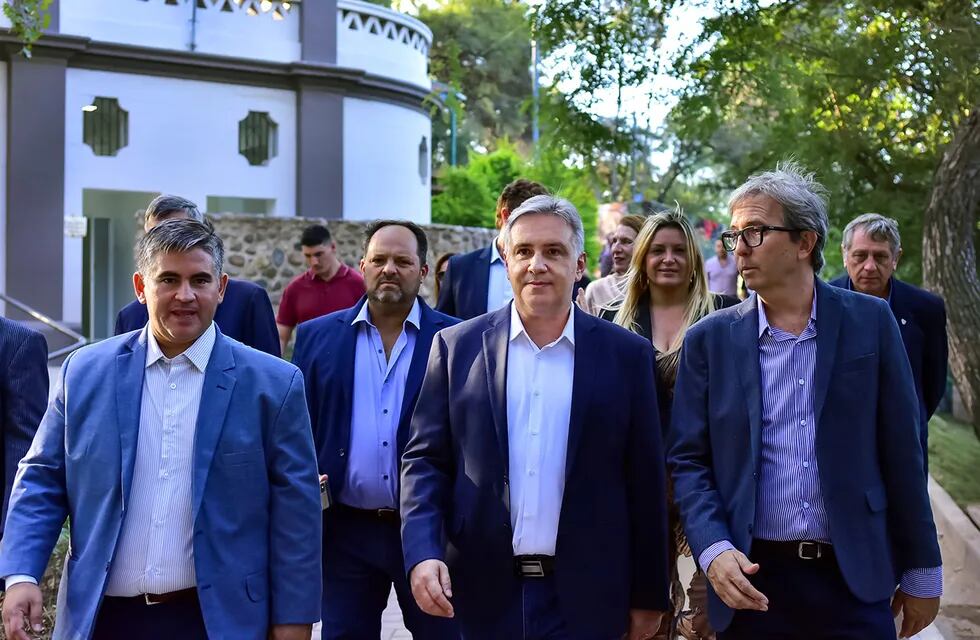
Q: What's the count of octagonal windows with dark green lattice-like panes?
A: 2